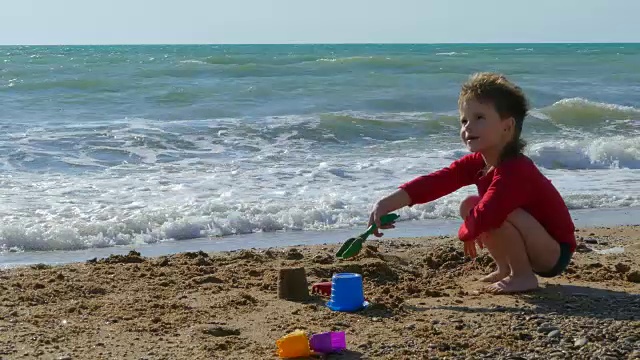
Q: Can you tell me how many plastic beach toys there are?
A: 5